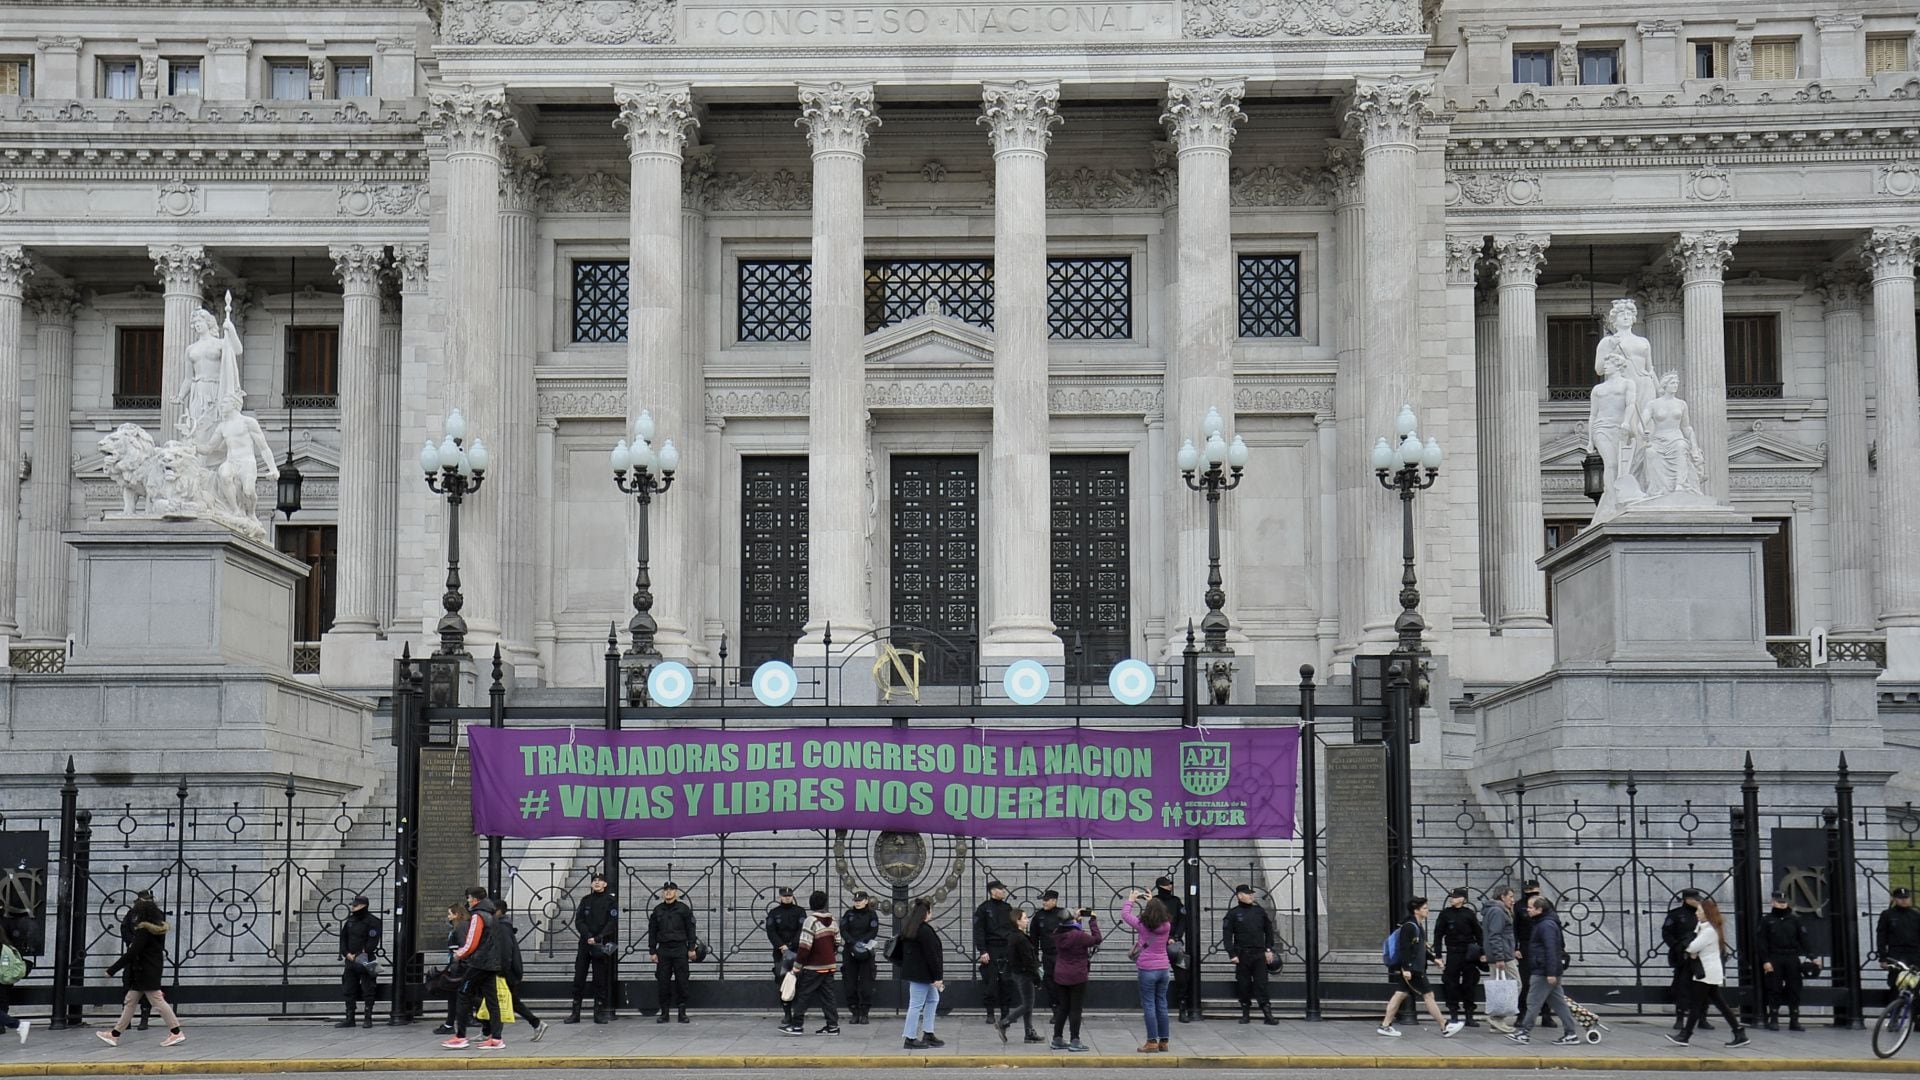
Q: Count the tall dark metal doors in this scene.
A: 3